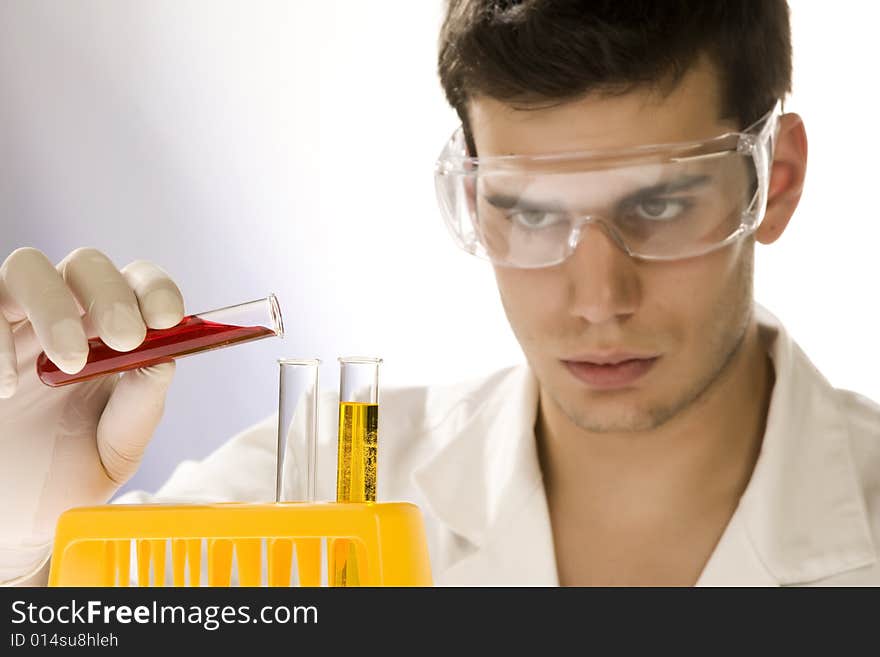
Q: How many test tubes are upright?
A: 2